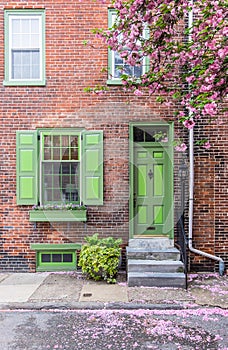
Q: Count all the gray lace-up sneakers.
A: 0